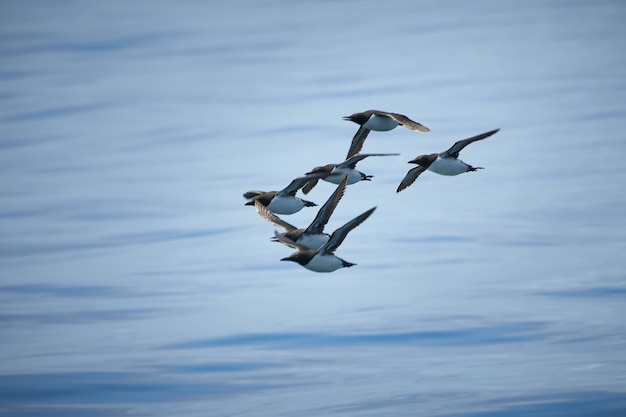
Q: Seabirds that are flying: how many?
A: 6